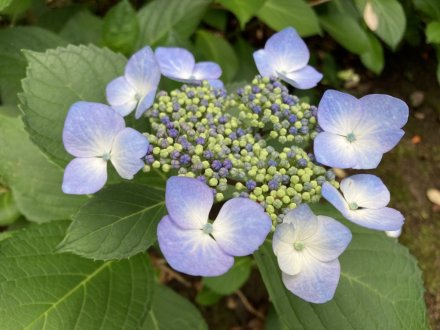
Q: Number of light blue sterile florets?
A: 8